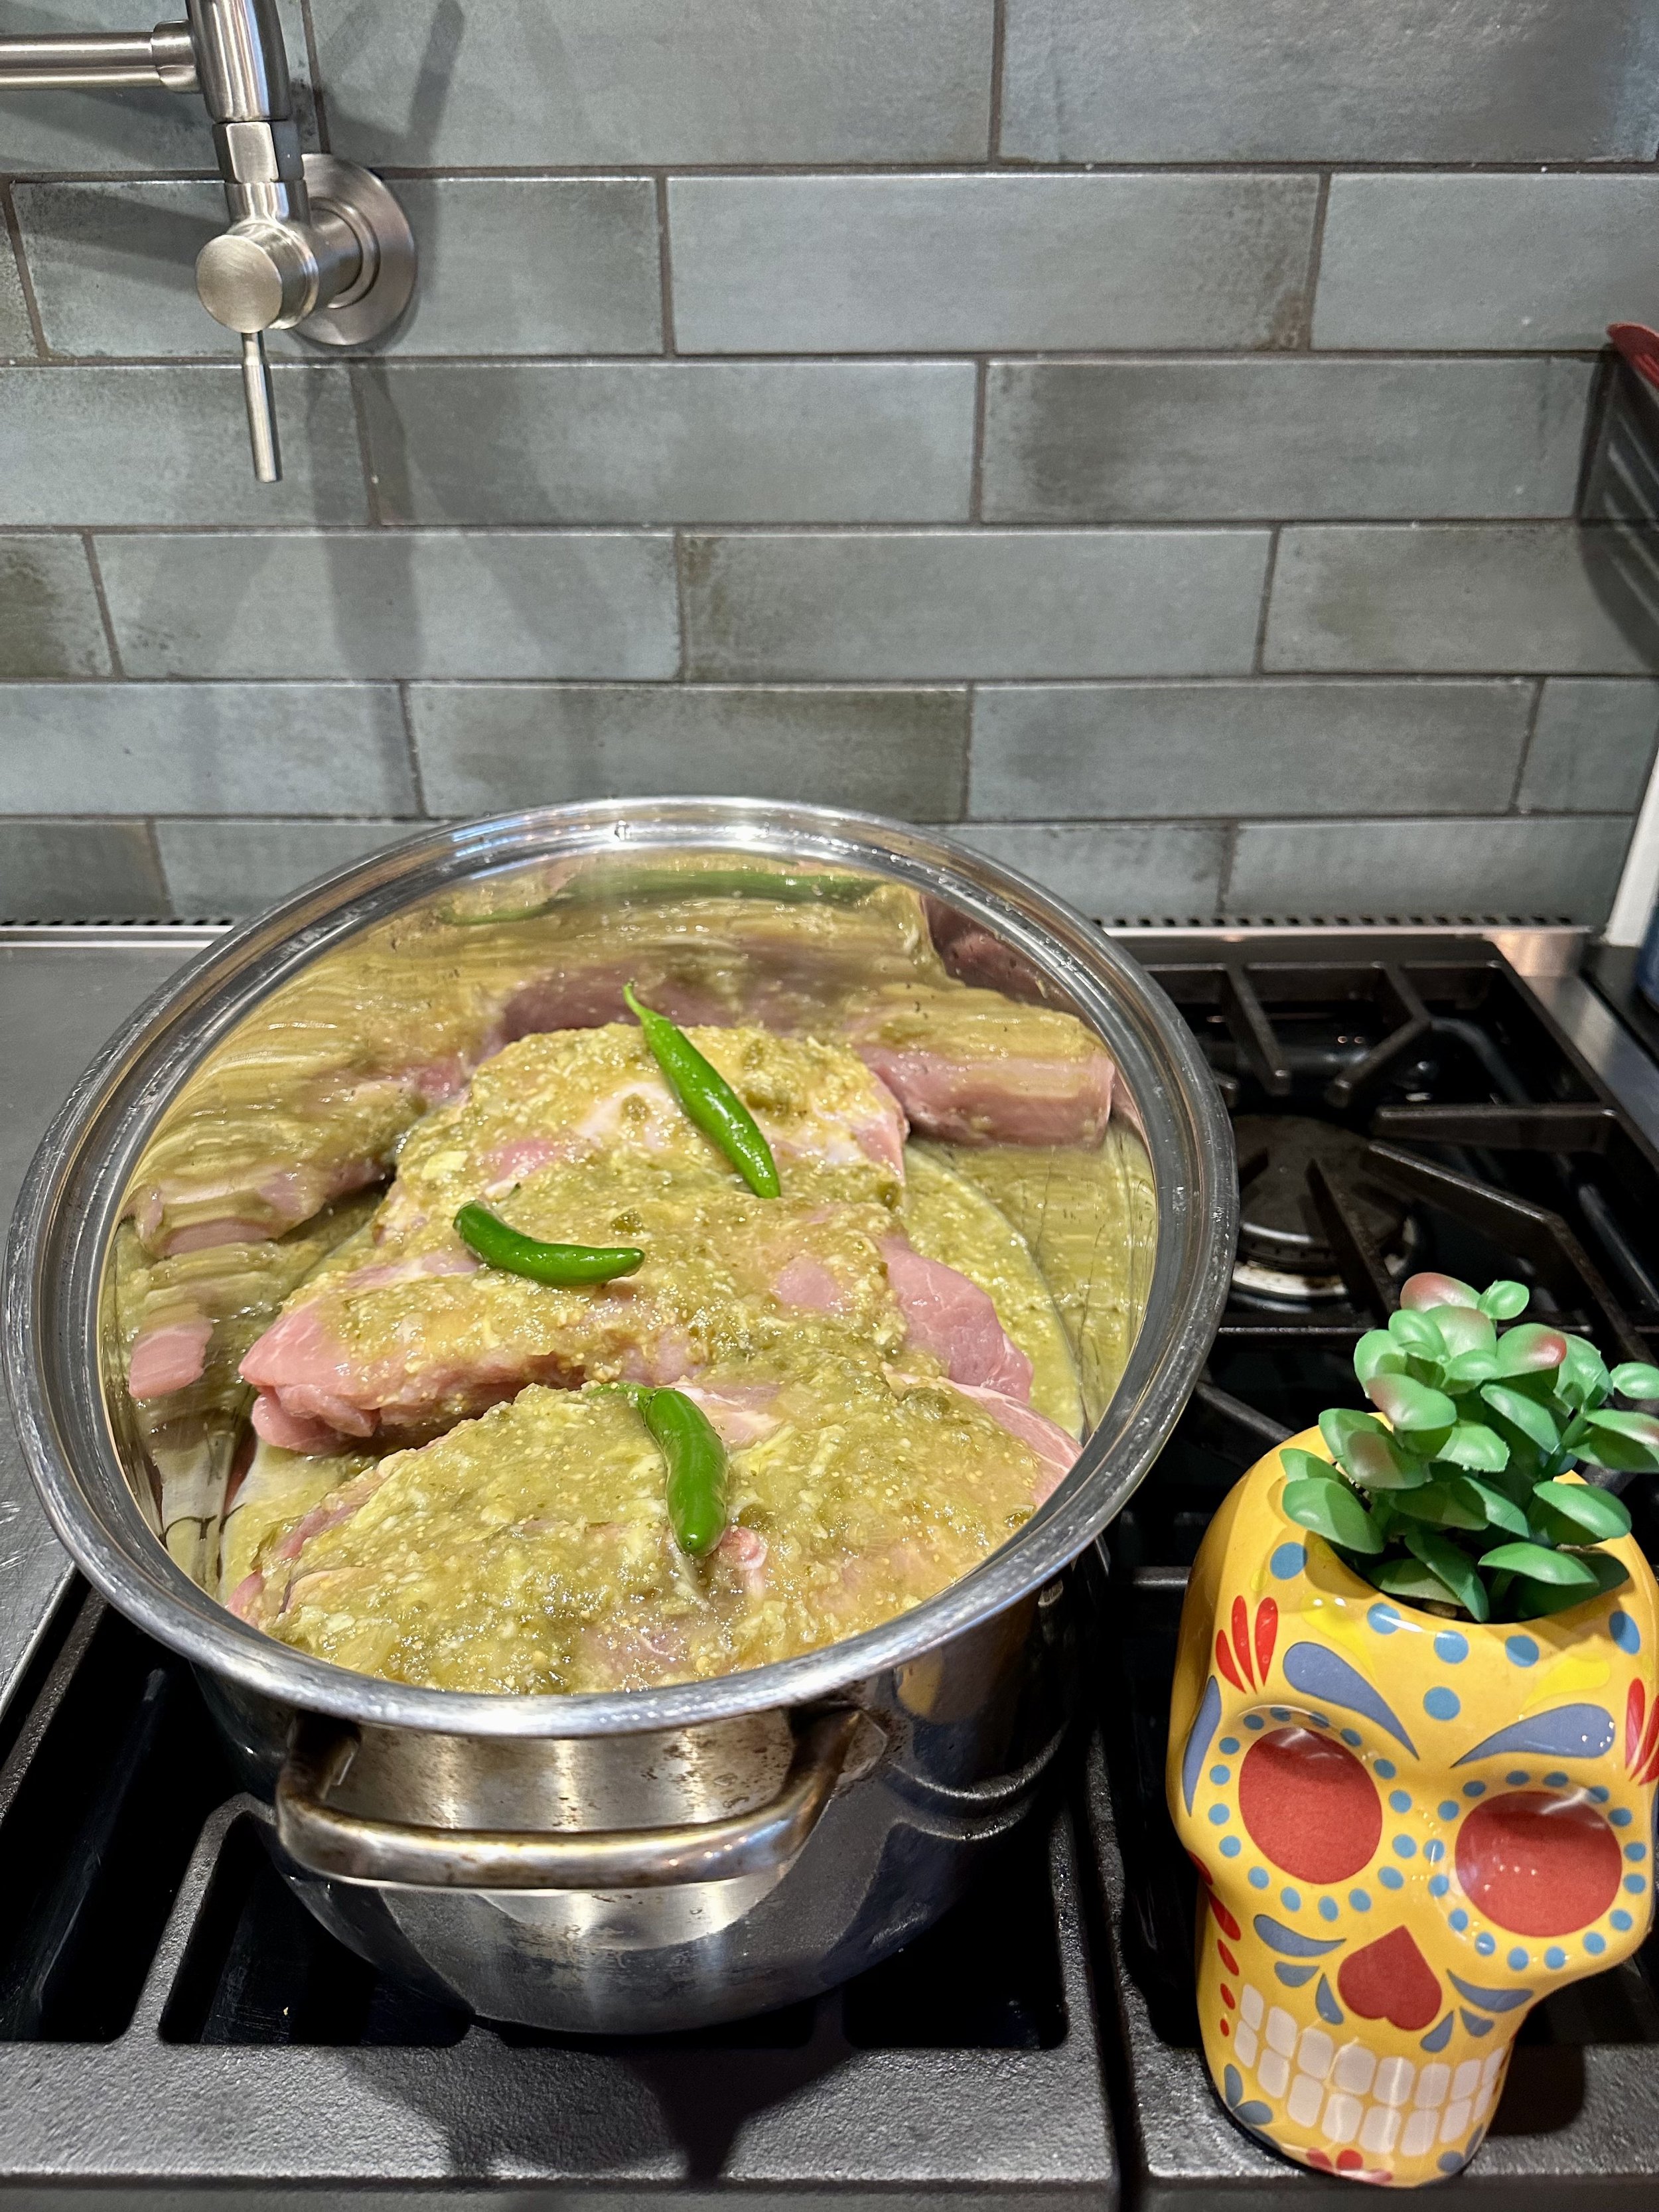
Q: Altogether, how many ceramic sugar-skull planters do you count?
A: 1